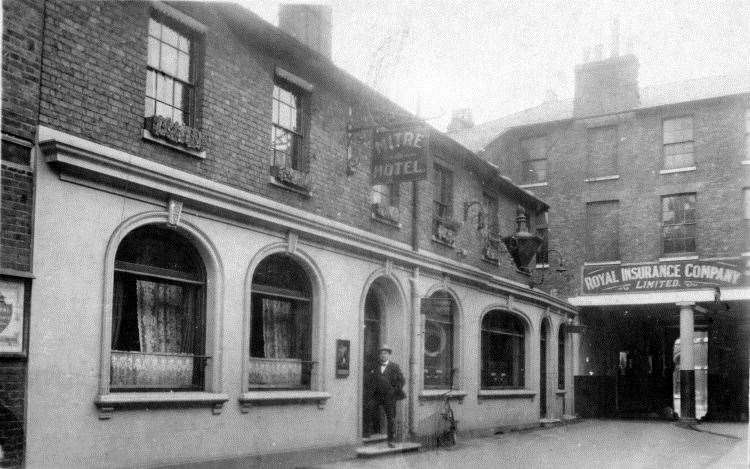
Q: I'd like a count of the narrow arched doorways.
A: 2